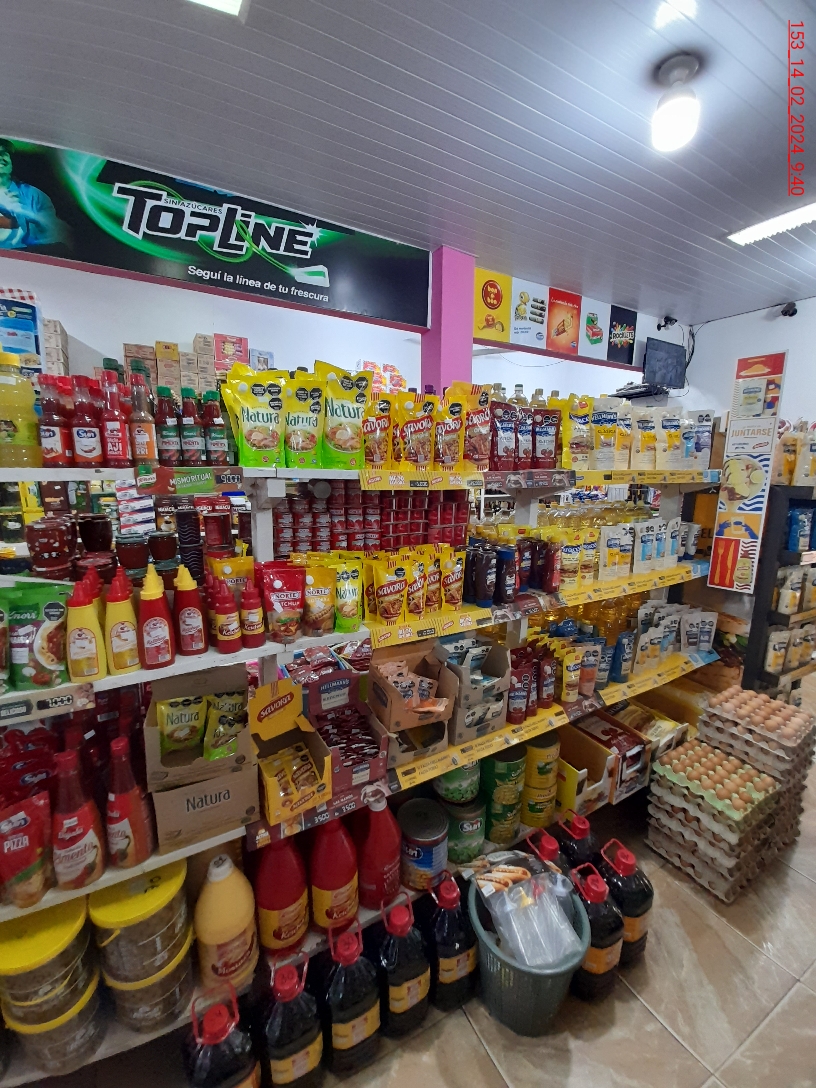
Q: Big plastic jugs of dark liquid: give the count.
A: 9